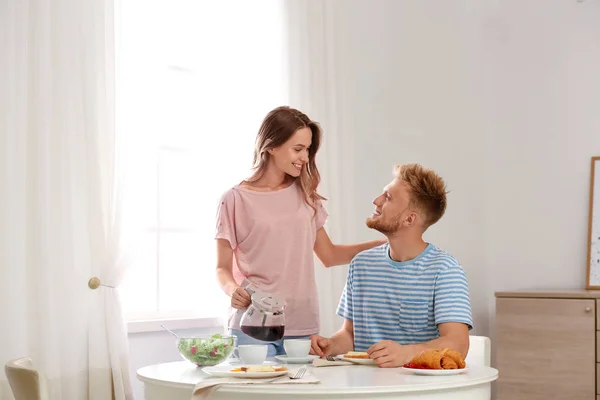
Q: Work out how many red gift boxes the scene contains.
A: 0